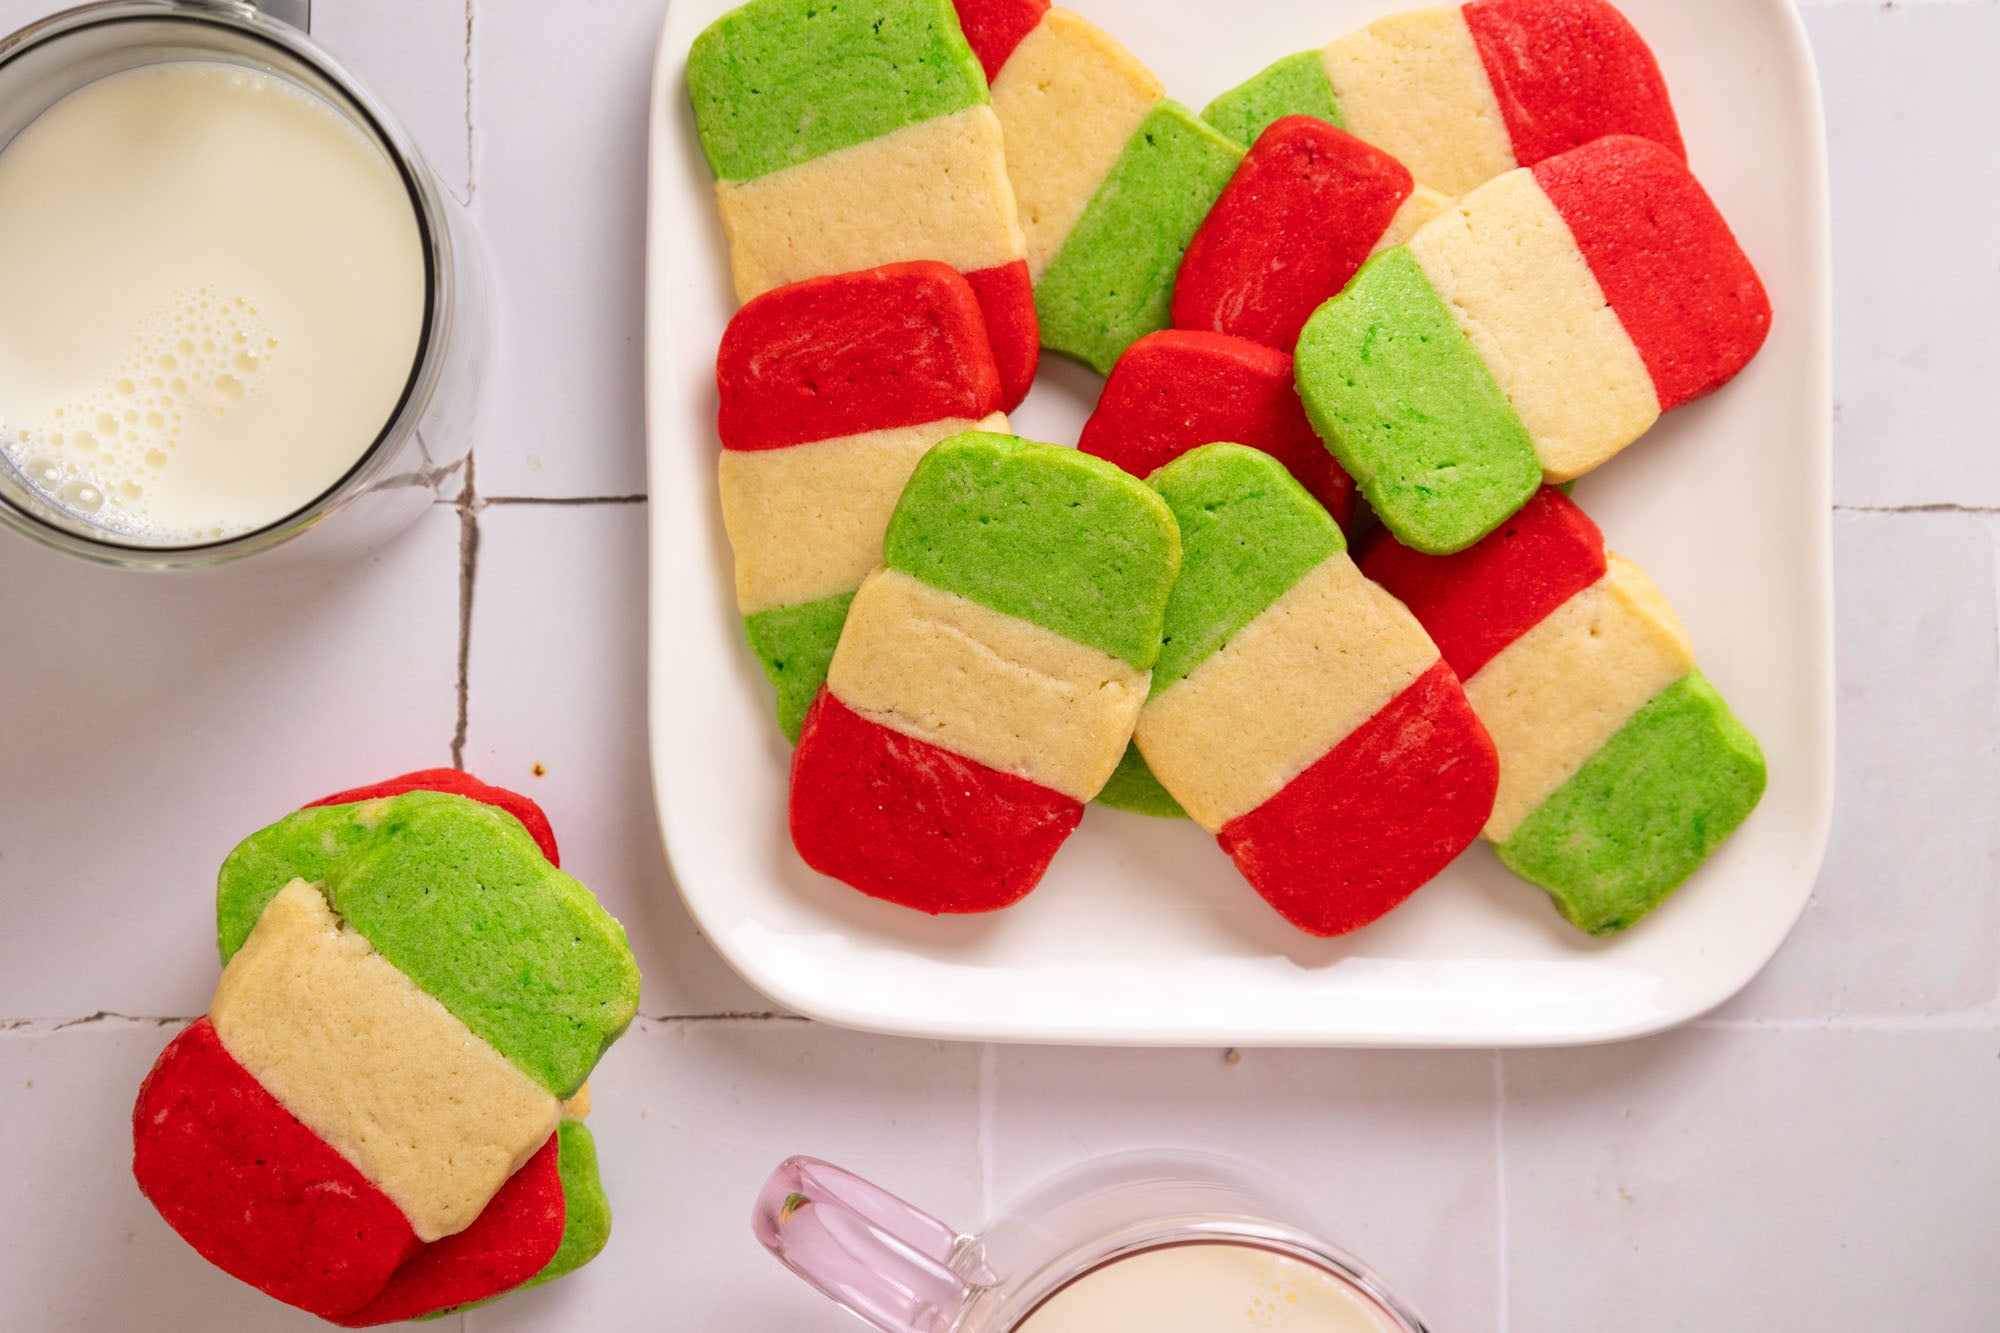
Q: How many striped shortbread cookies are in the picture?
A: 13